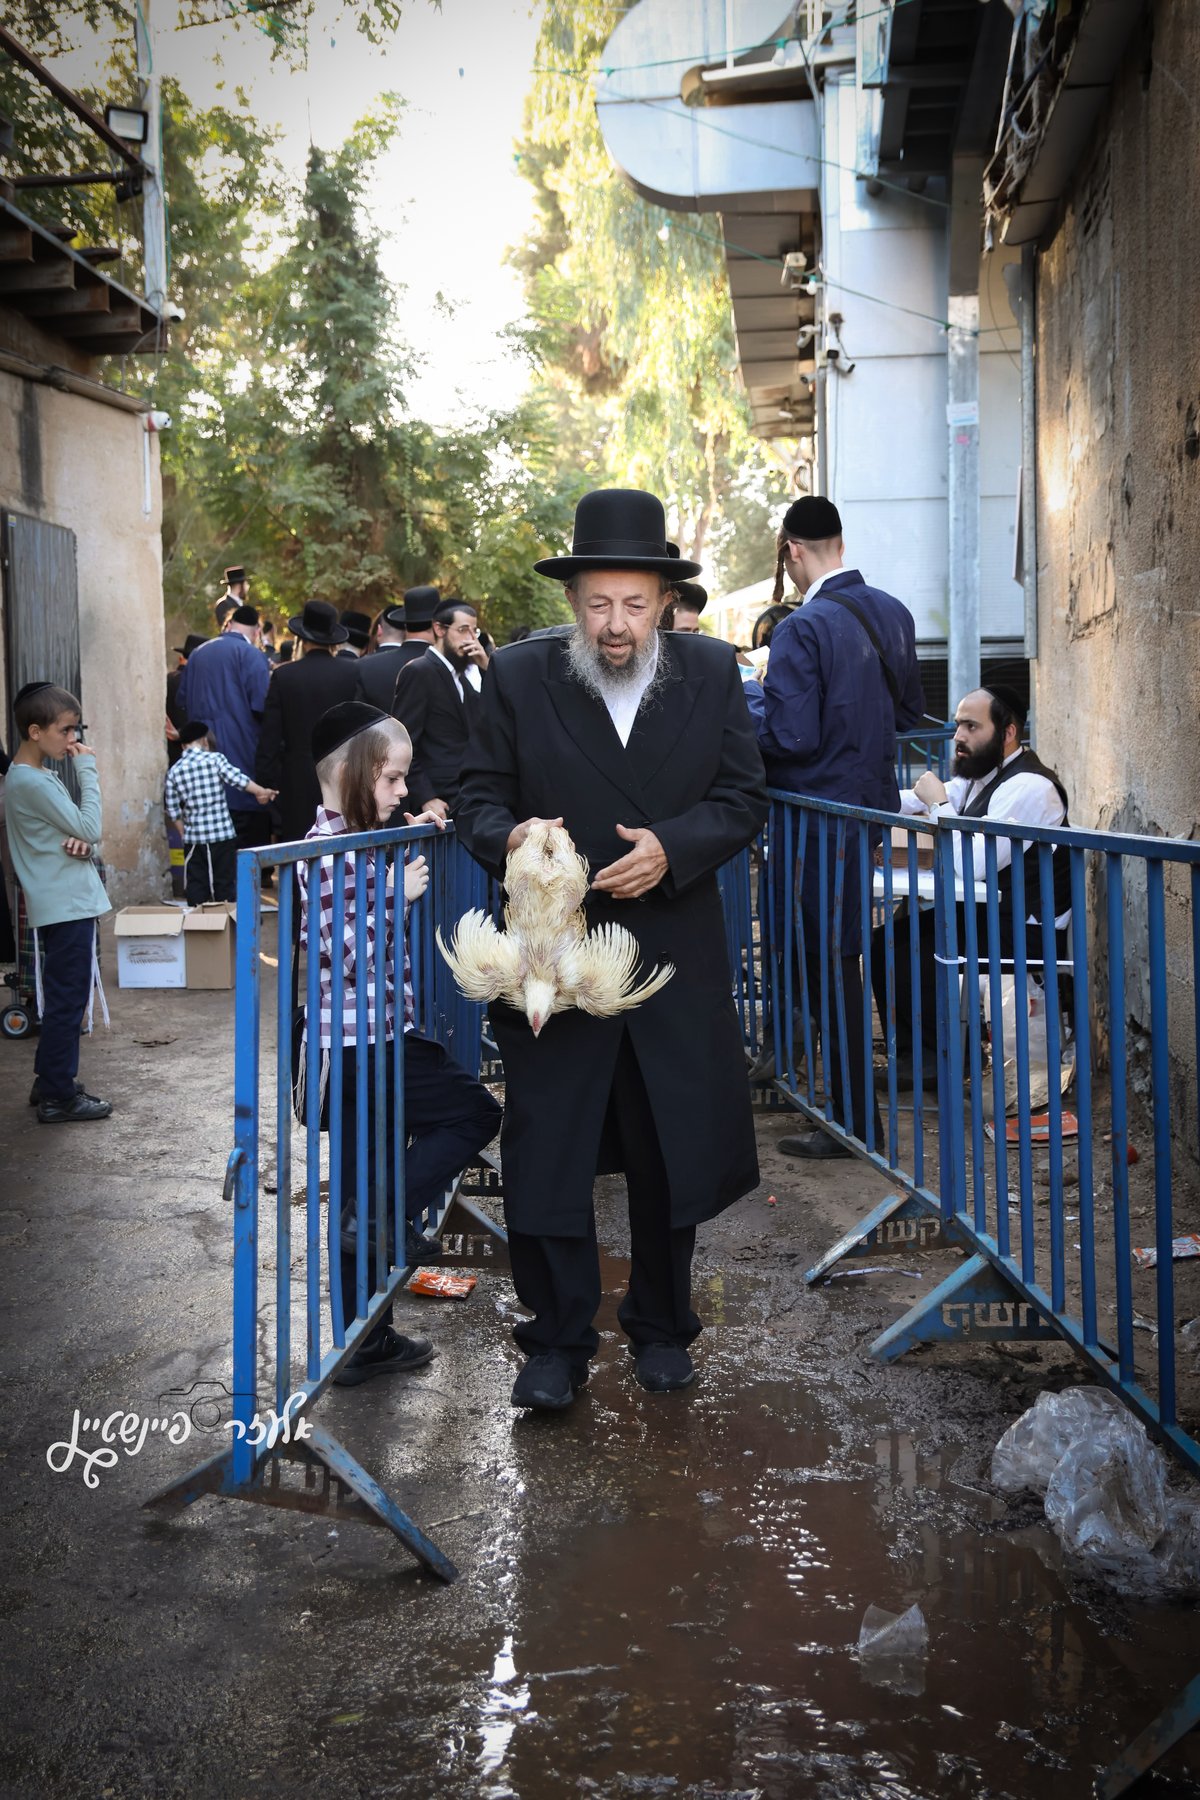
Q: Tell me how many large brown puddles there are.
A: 1